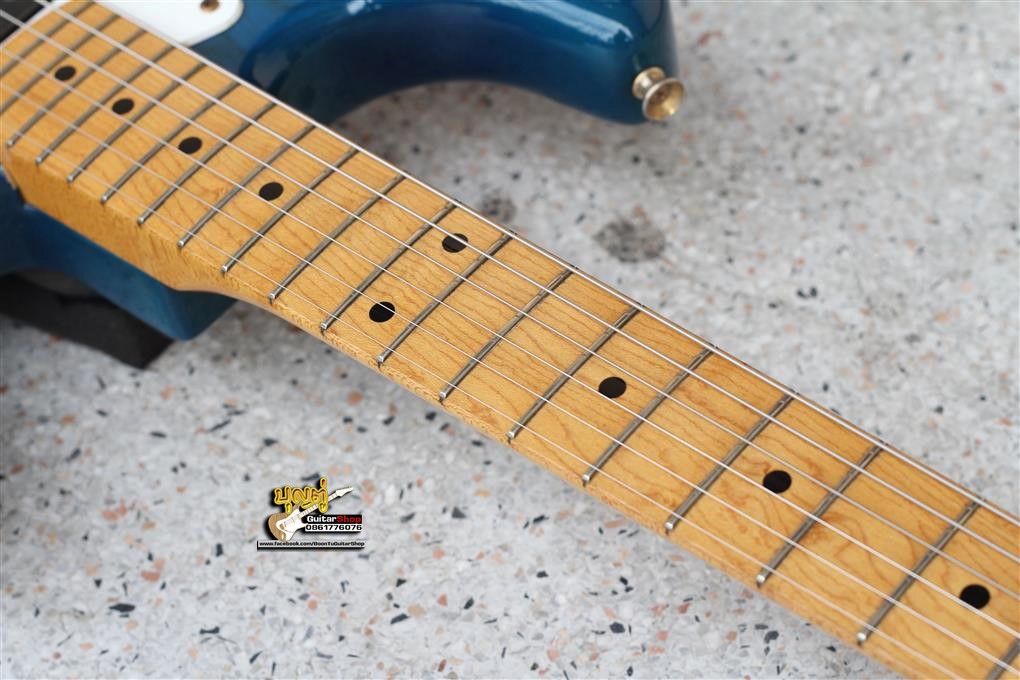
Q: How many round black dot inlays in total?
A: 9